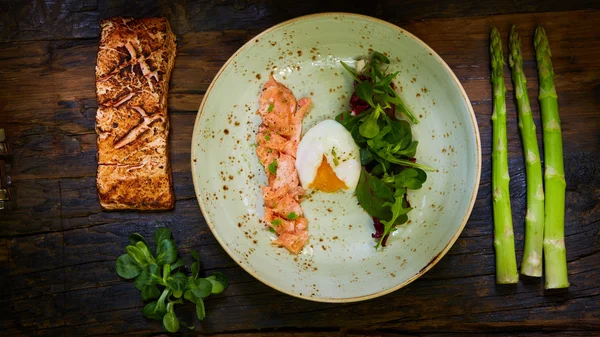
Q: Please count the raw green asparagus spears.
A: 3